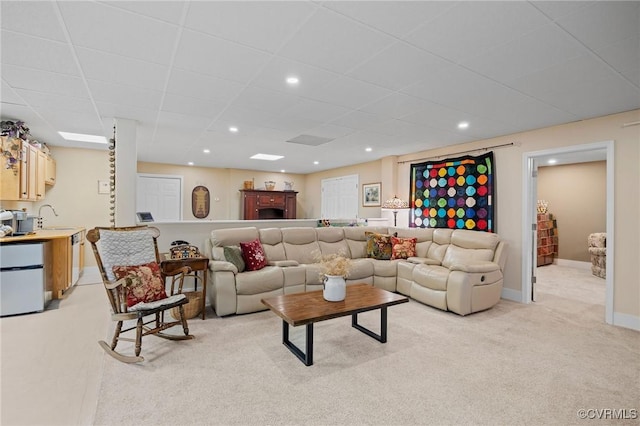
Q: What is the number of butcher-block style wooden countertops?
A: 1